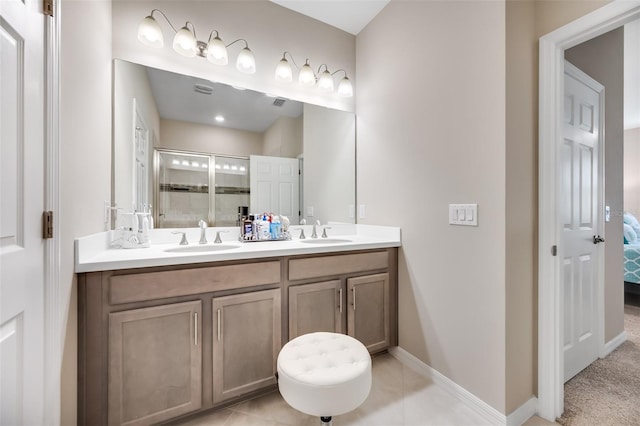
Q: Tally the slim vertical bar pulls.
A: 4